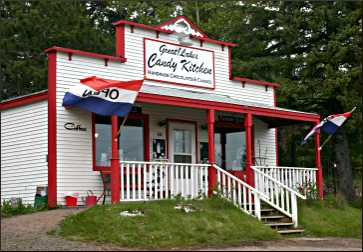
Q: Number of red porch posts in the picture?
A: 4